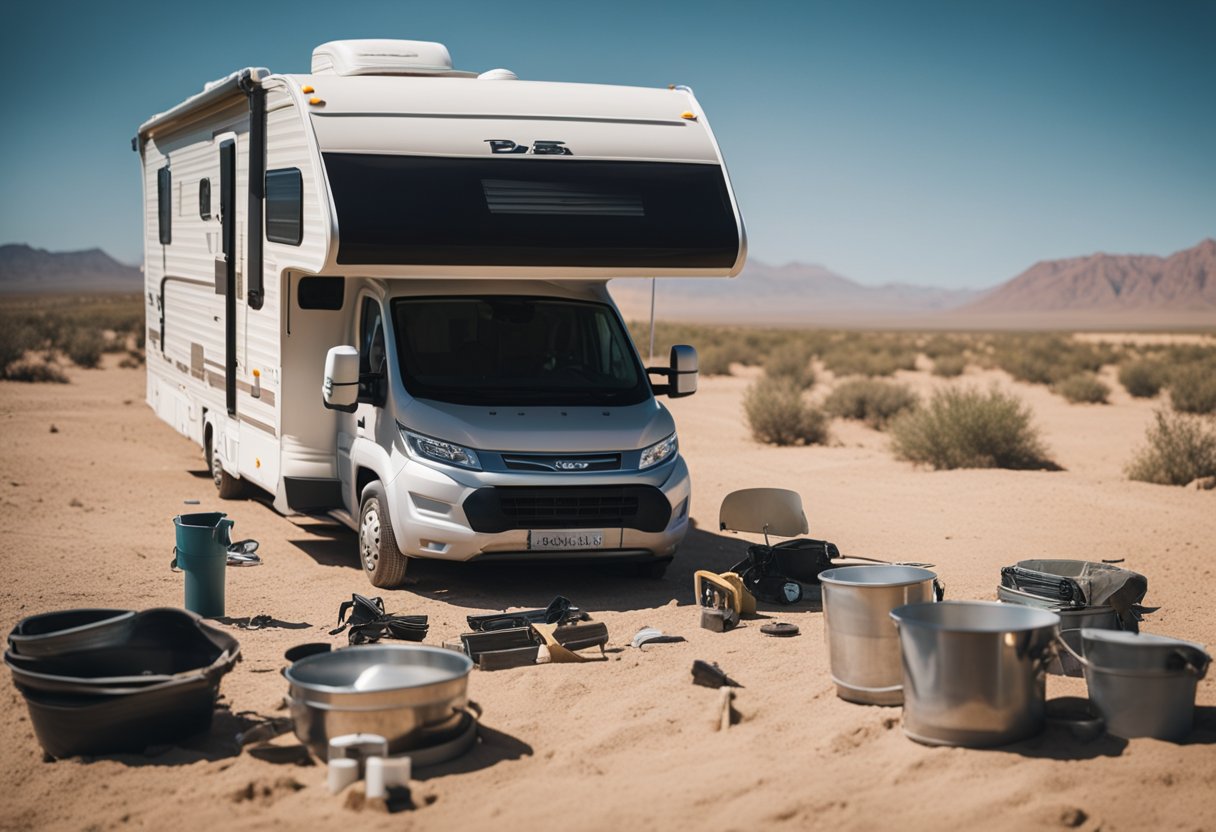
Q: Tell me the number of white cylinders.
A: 2